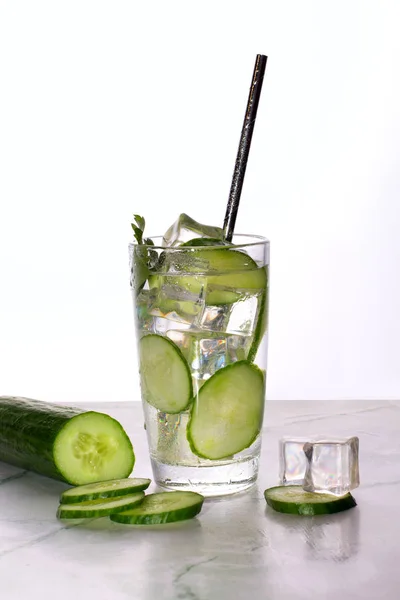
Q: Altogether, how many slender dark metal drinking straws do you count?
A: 1